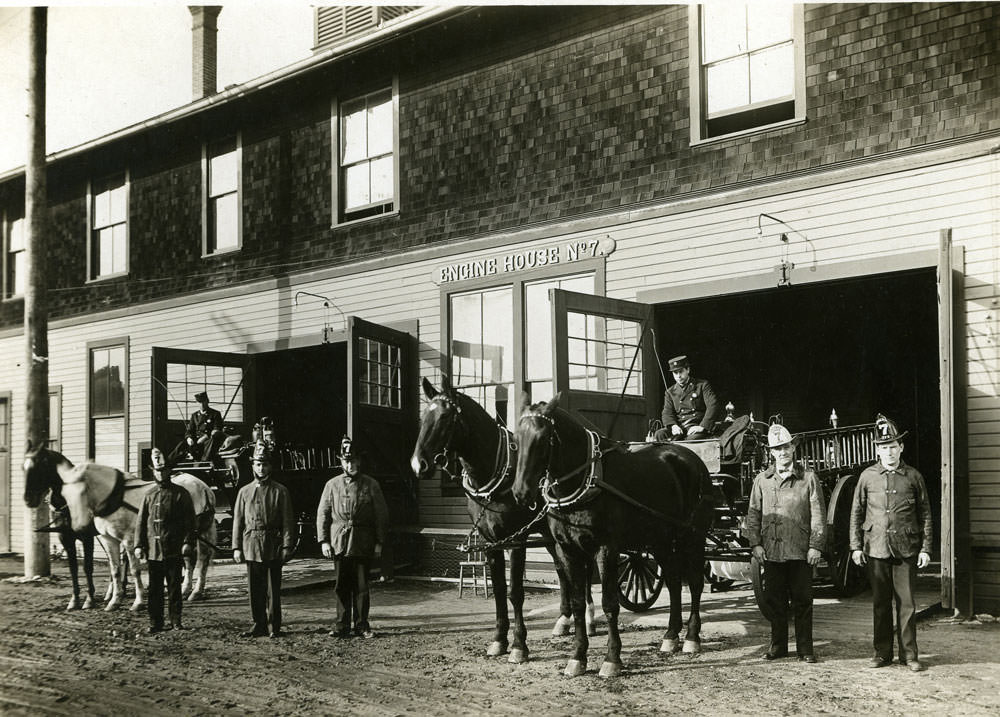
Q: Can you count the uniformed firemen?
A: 7